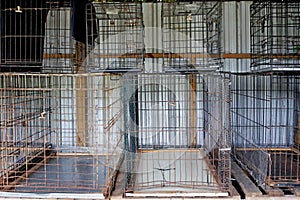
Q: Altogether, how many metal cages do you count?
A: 7